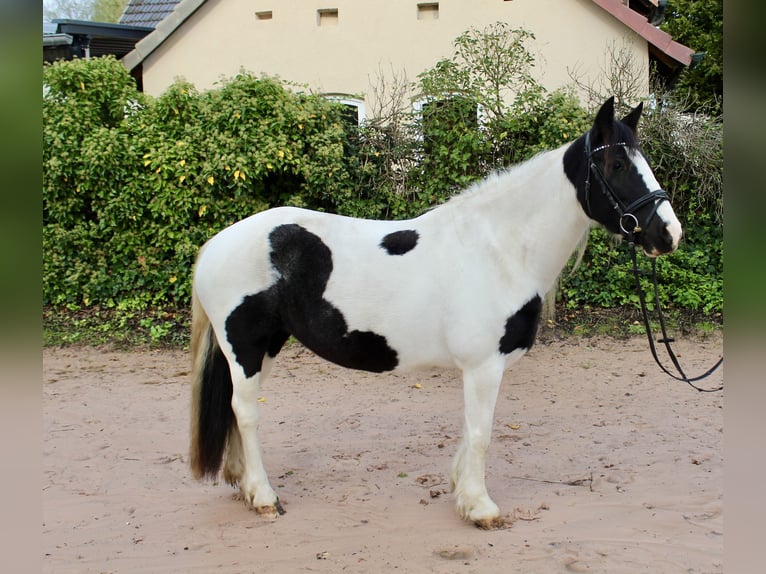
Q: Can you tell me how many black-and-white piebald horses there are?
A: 1